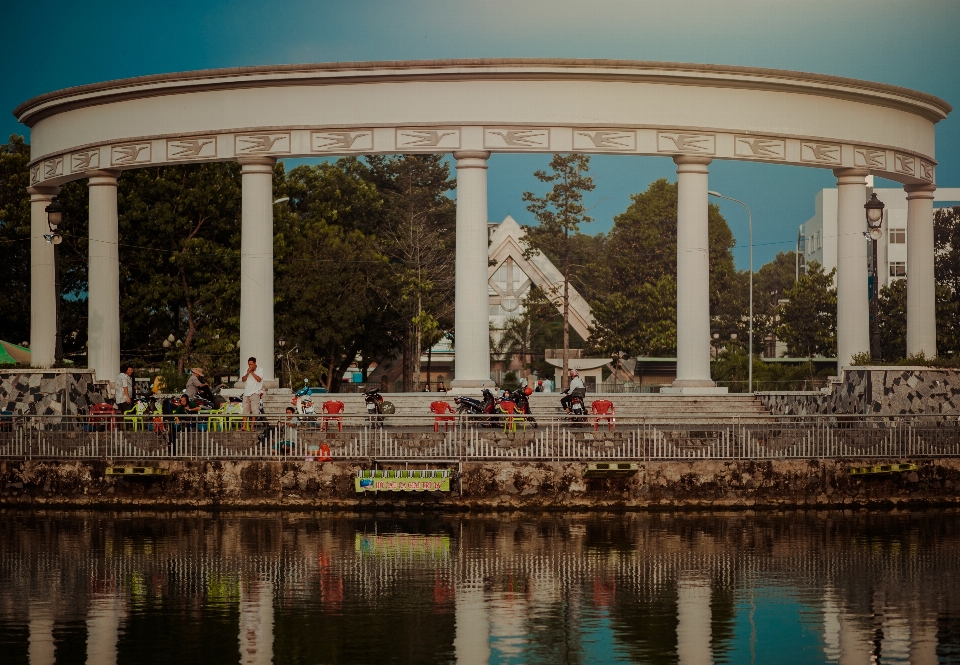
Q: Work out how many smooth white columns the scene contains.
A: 7